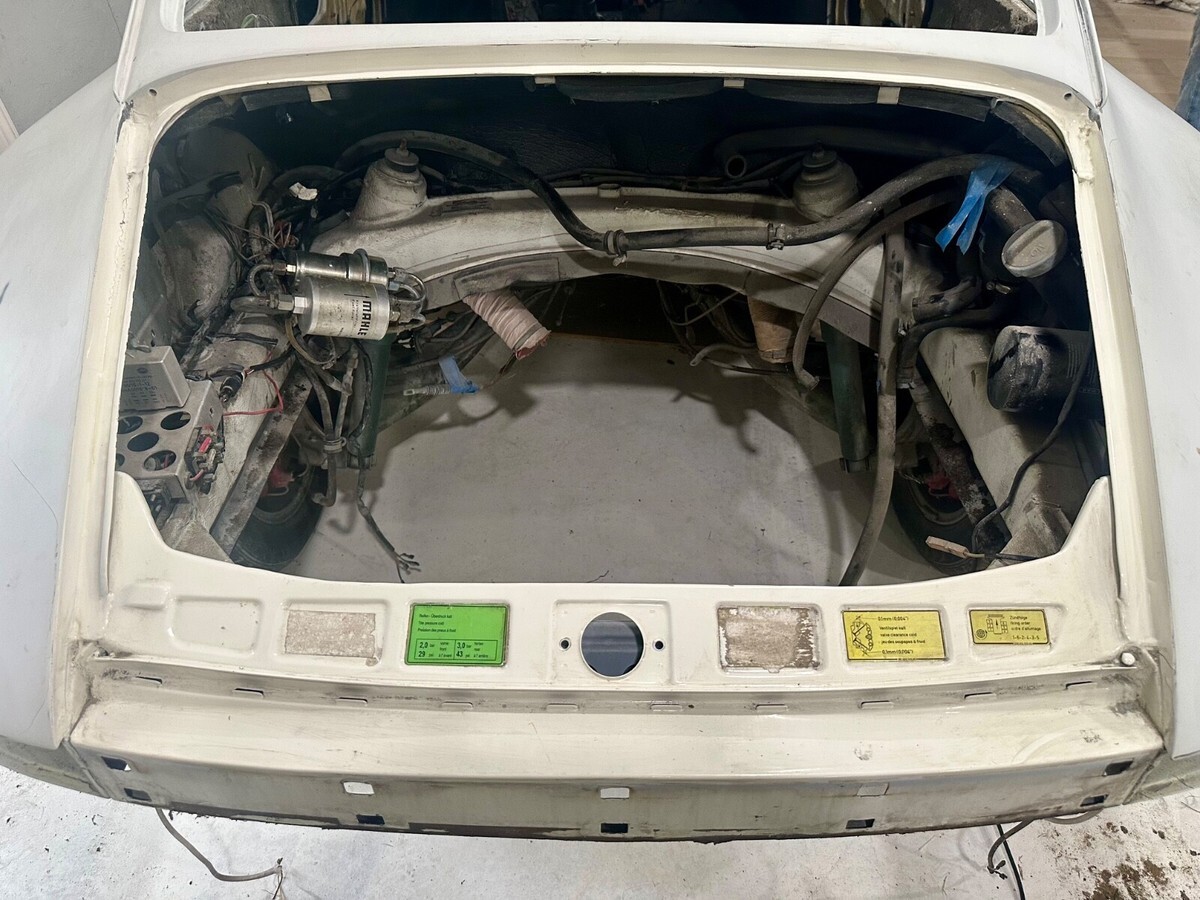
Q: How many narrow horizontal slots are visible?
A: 10